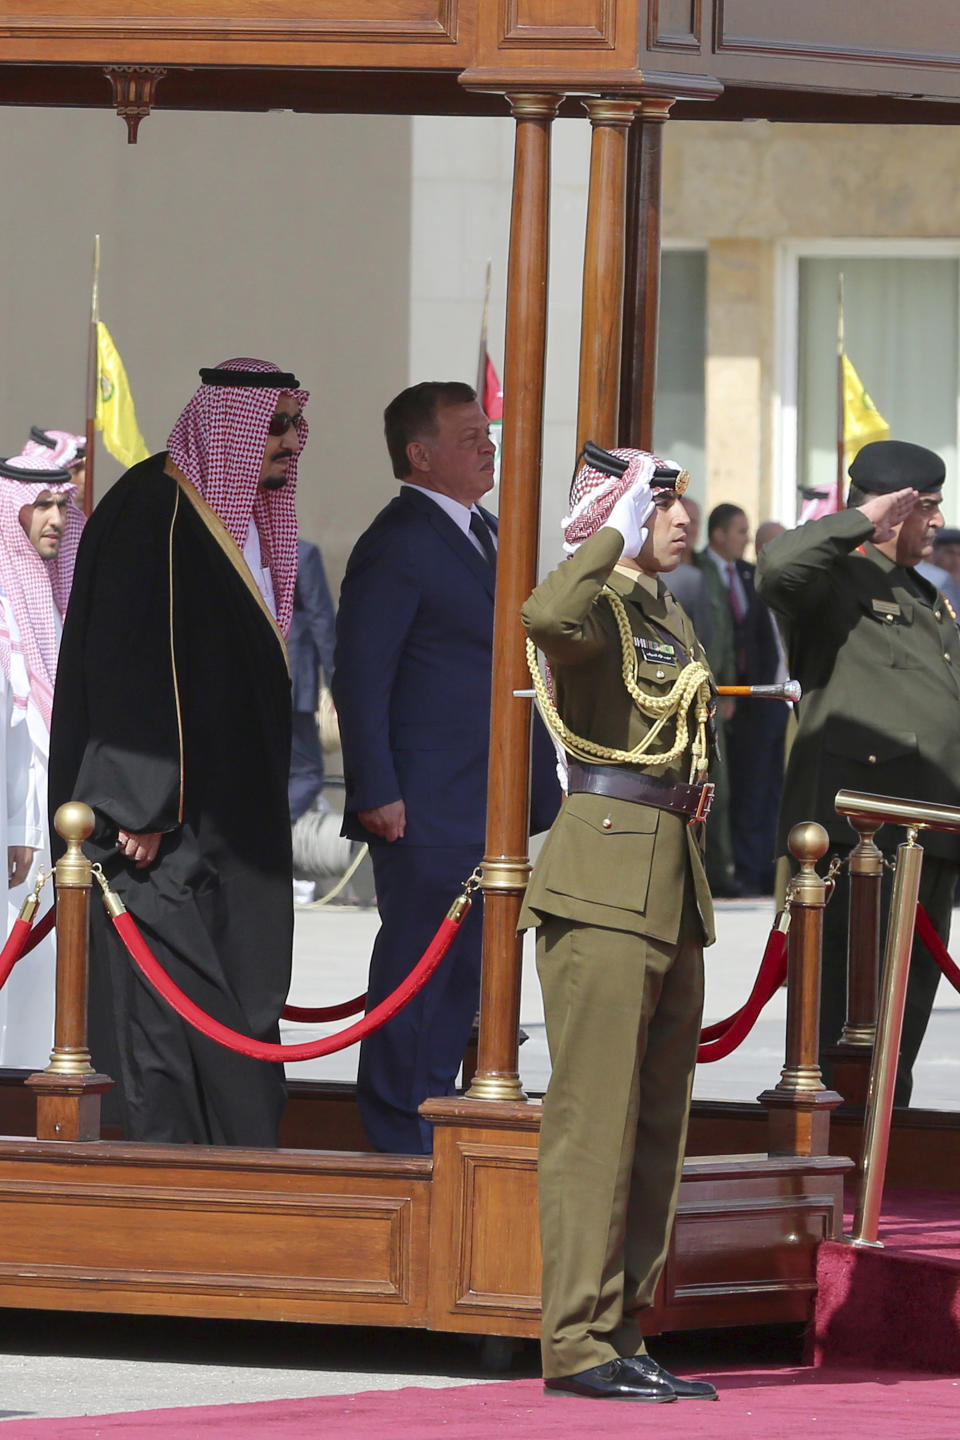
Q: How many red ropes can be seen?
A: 7